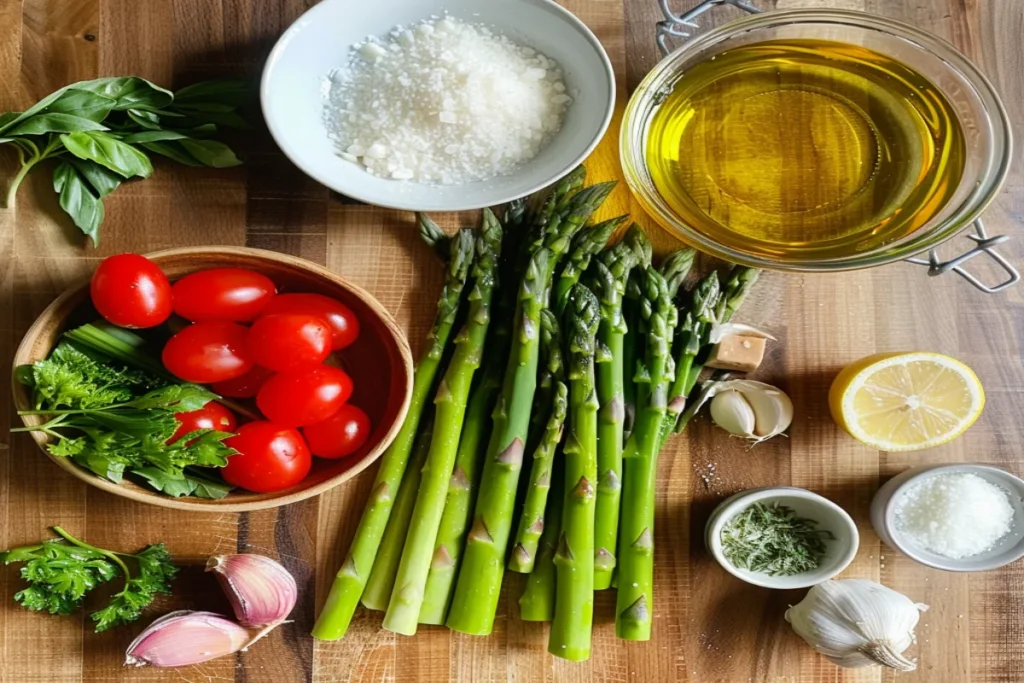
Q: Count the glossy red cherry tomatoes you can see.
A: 10